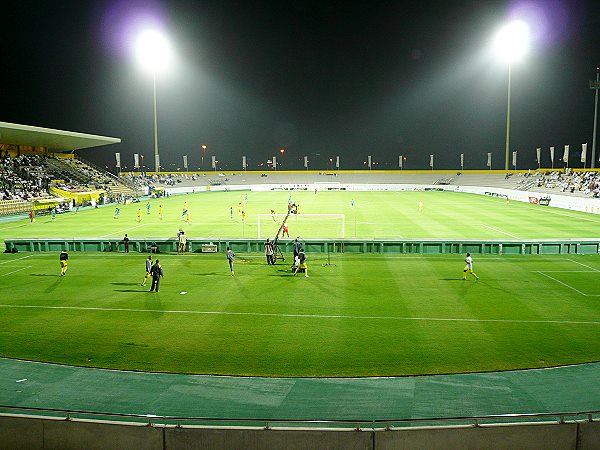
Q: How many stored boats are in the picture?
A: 0